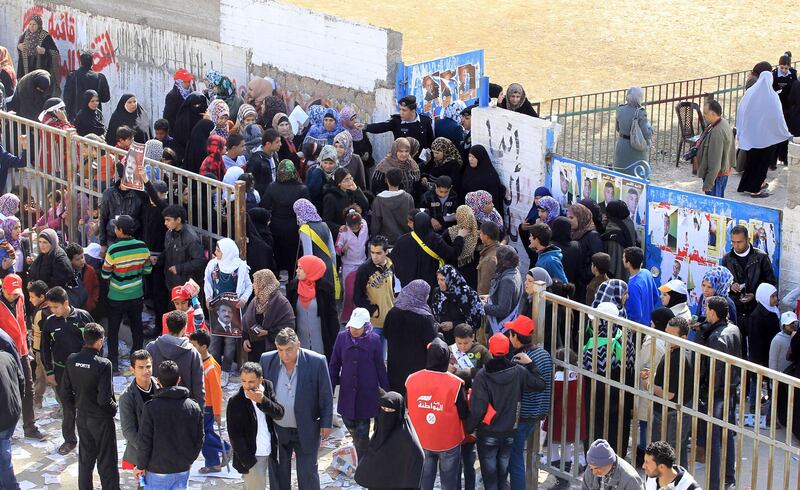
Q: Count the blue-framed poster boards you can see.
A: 3